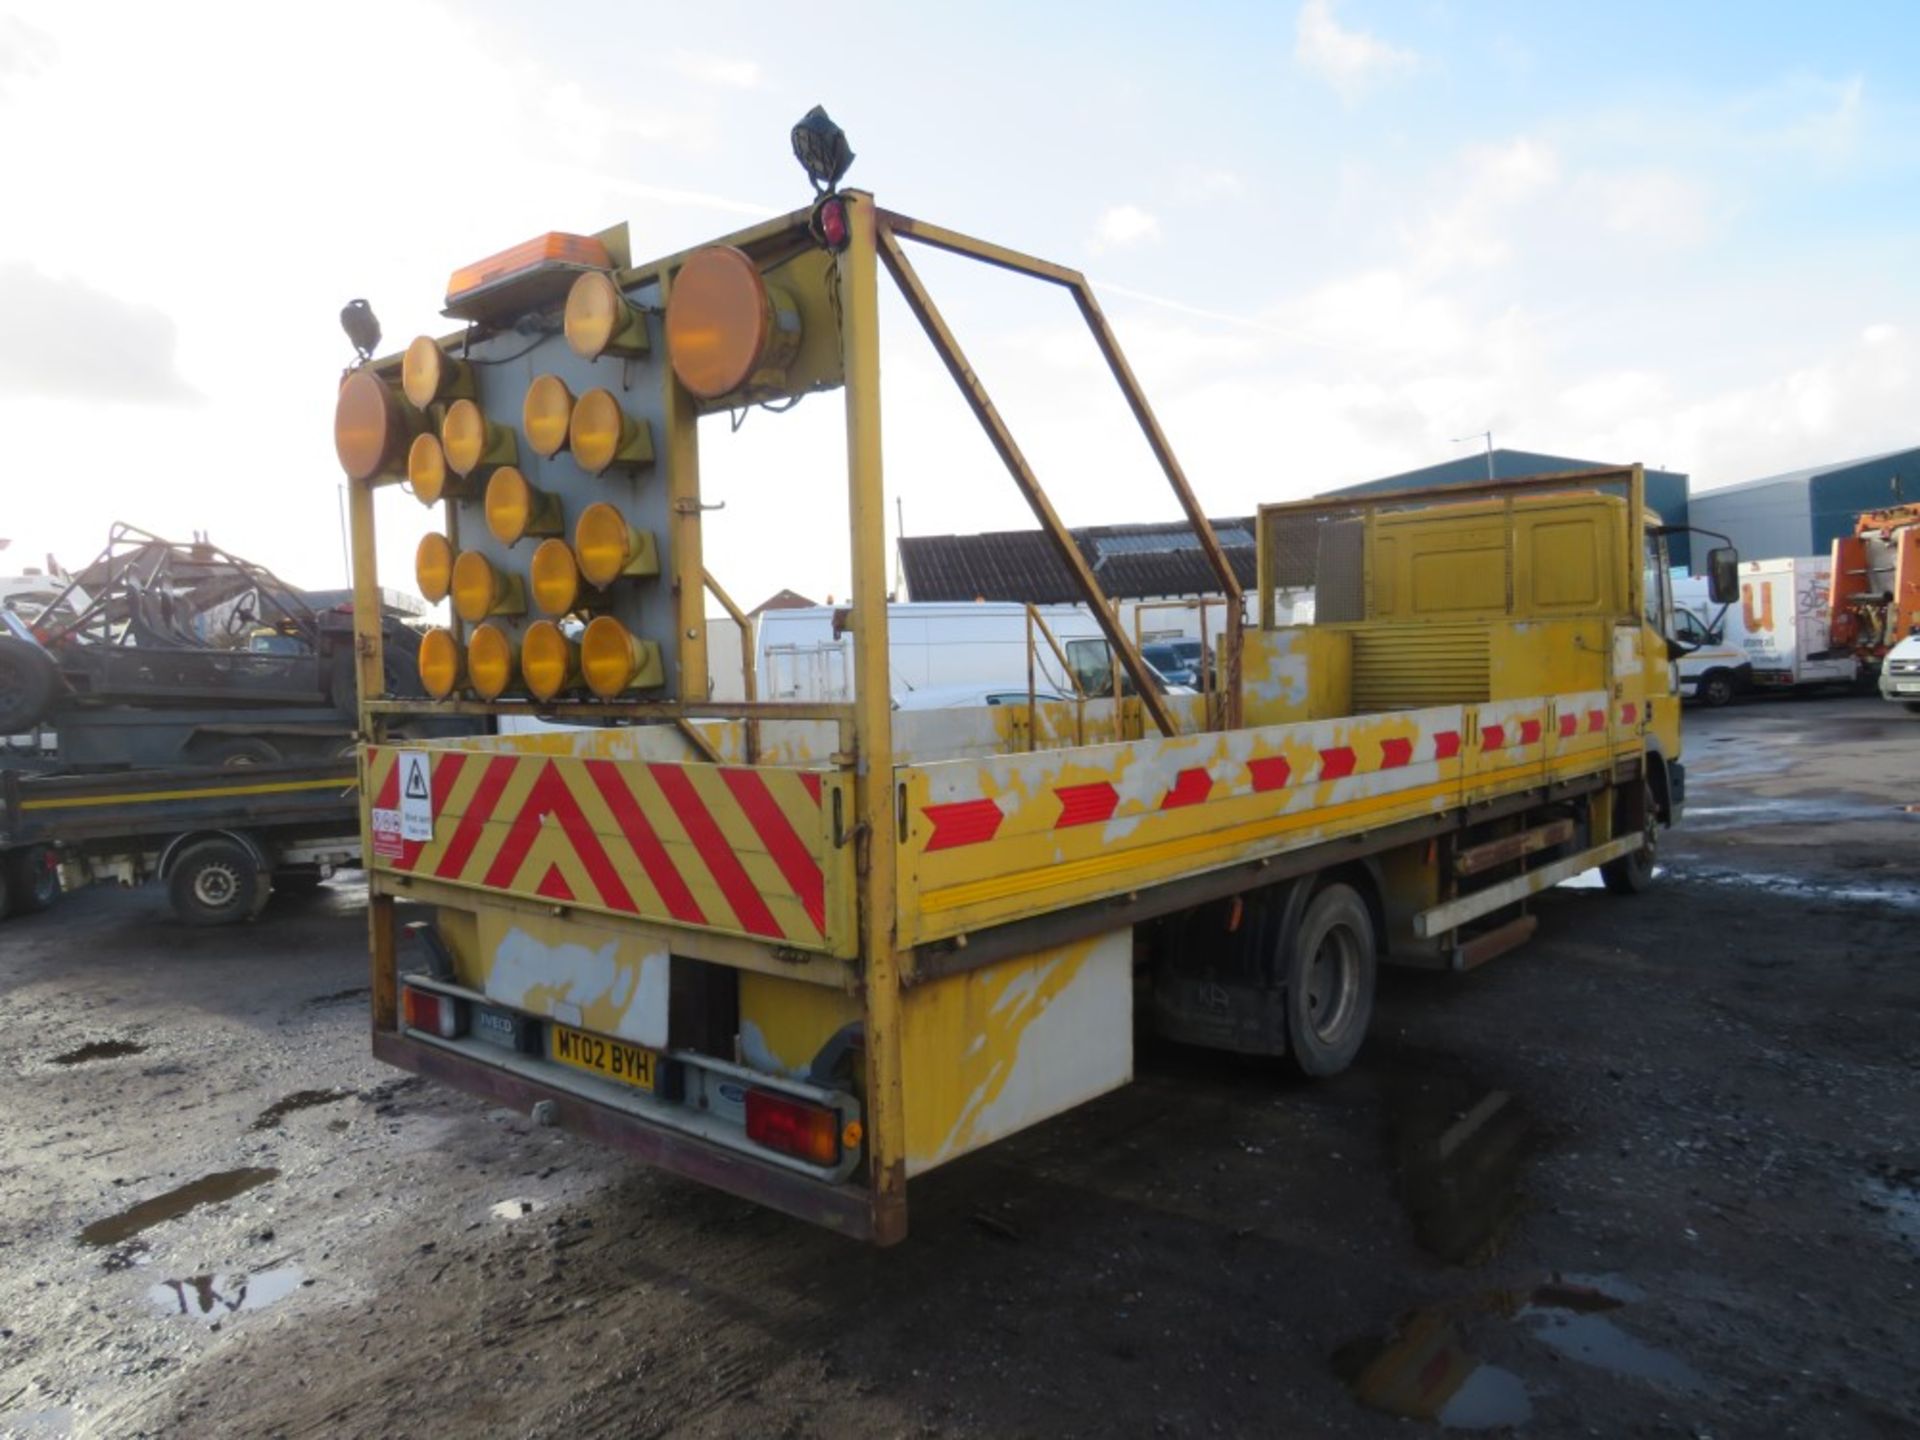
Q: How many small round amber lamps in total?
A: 15